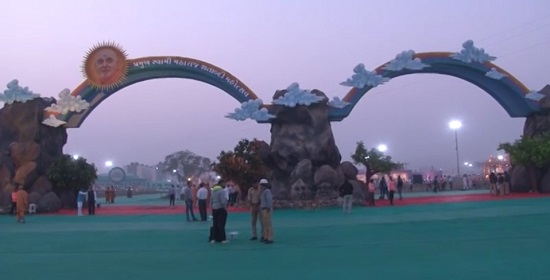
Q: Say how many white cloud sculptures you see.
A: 11